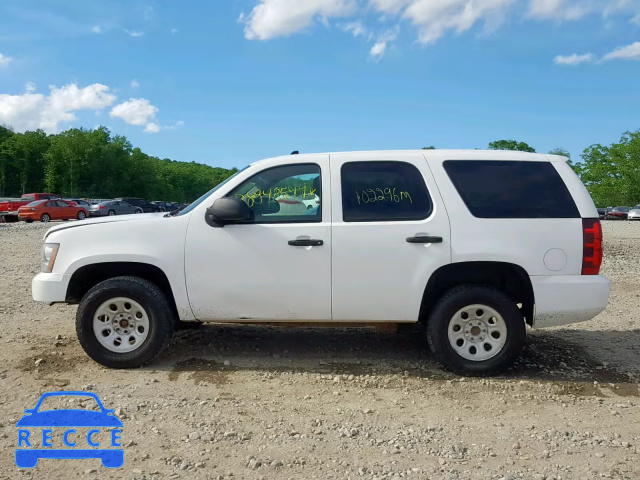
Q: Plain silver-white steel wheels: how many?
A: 2